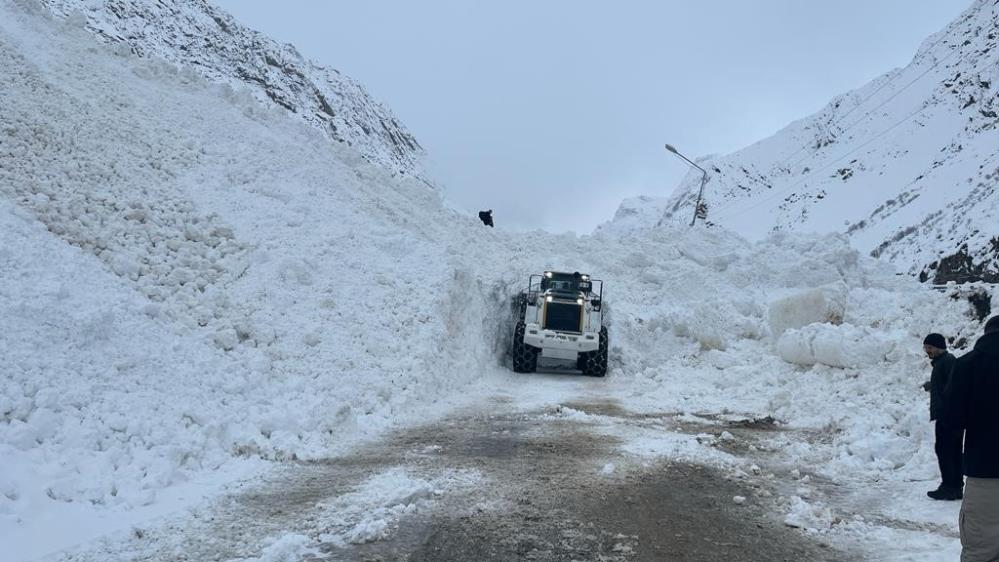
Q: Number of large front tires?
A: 2